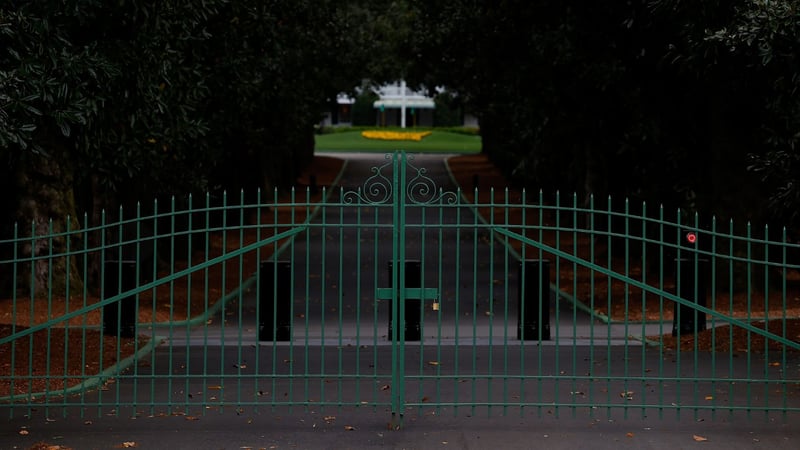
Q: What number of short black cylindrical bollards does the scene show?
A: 5